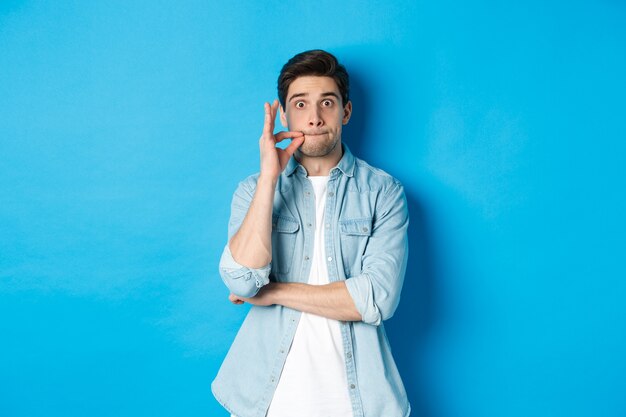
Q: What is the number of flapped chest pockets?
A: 2